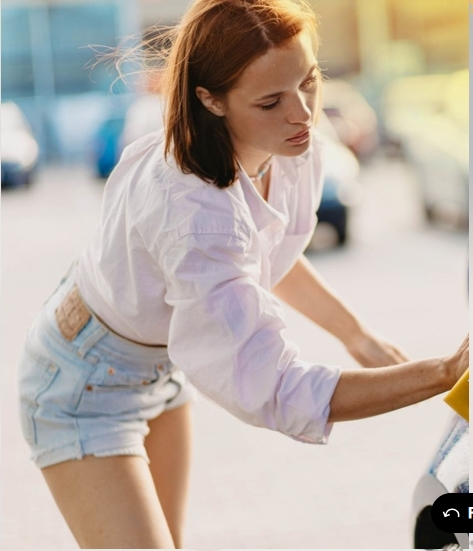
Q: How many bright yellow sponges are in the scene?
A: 1